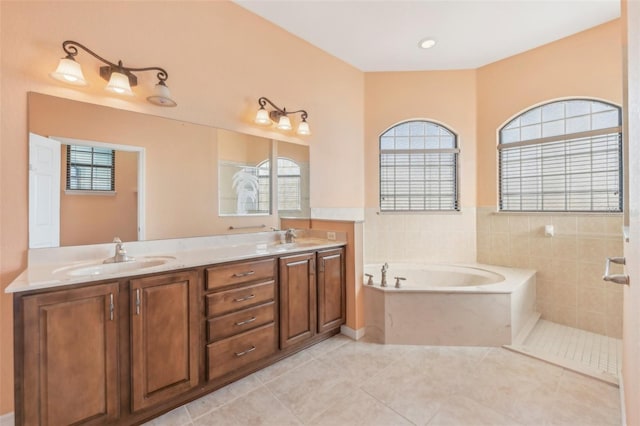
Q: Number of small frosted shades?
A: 6